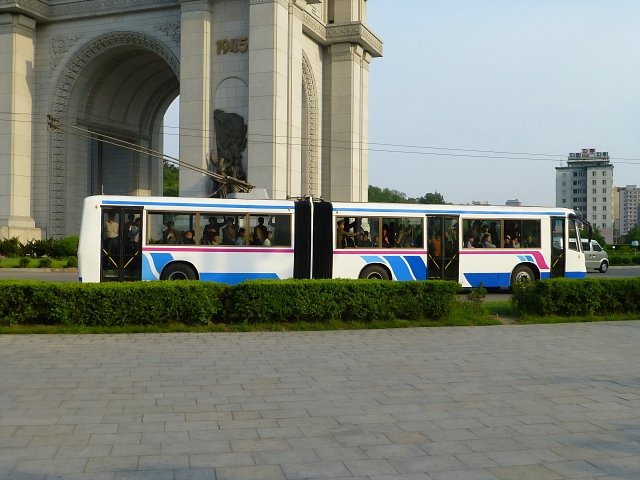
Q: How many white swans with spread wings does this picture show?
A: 0